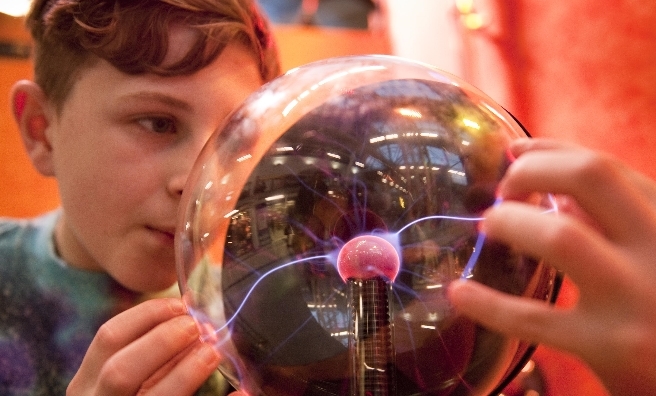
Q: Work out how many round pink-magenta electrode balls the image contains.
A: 1